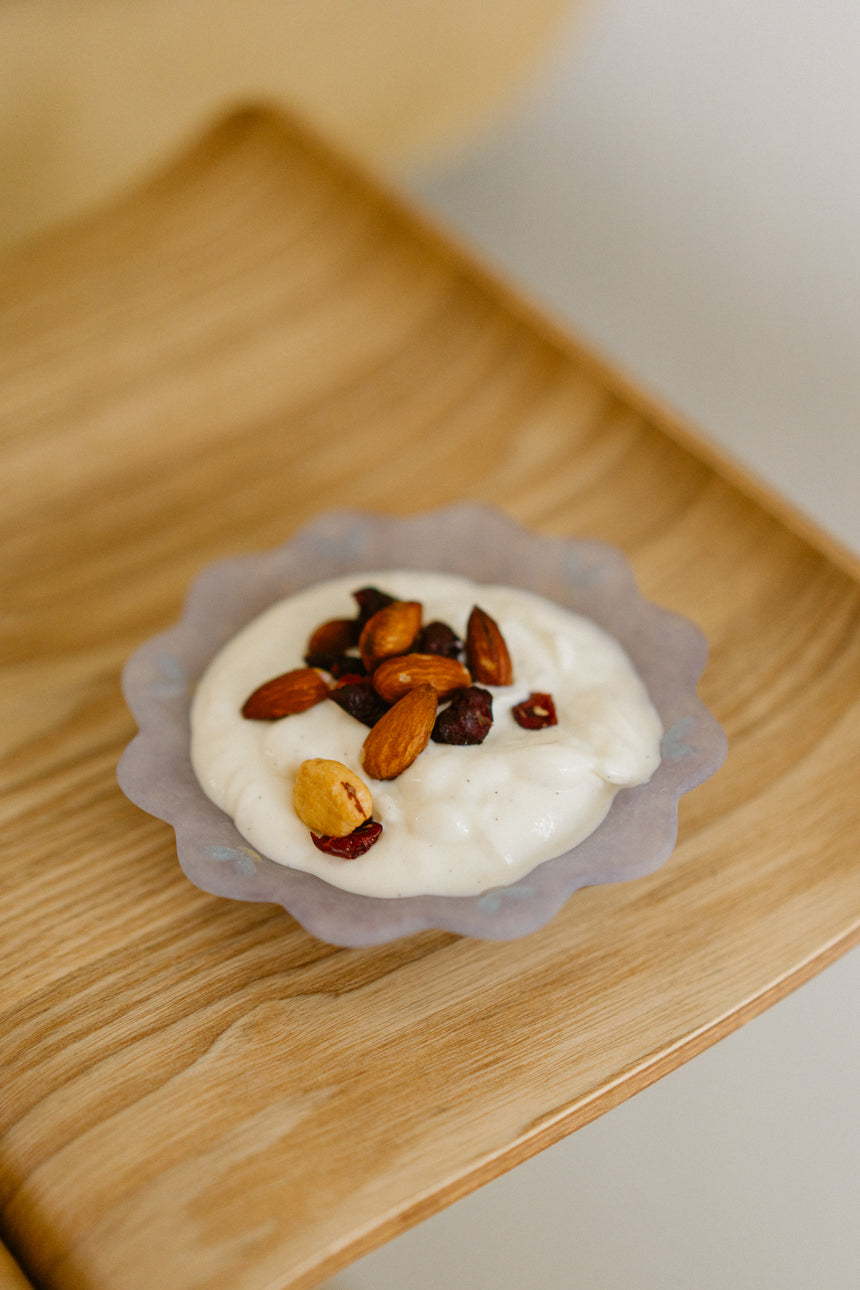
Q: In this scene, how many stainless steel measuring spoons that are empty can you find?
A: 0